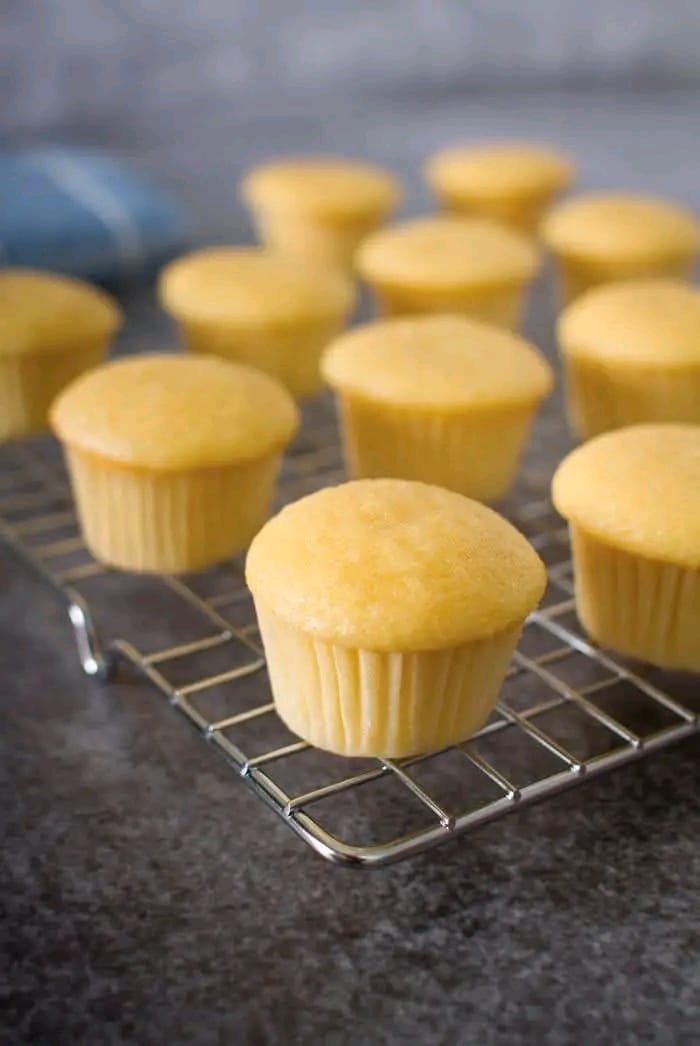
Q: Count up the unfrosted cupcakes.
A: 11